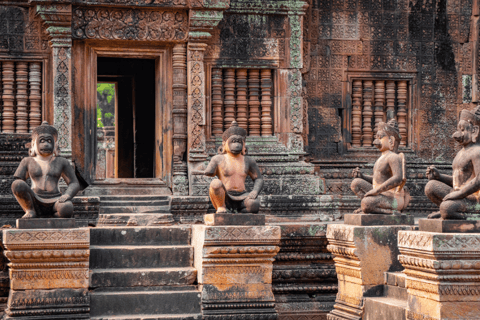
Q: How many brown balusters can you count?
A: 13